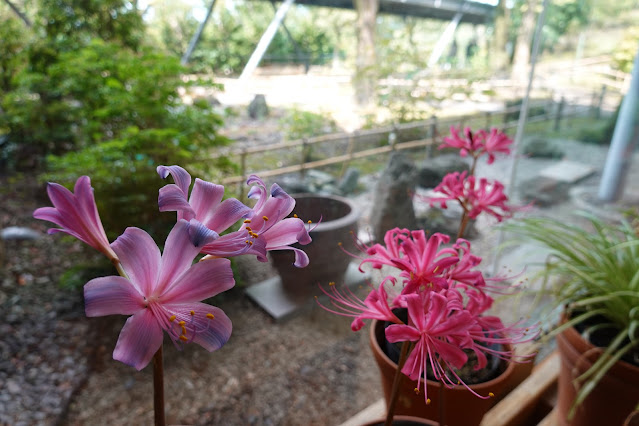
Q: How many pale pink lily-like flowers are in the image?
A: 4